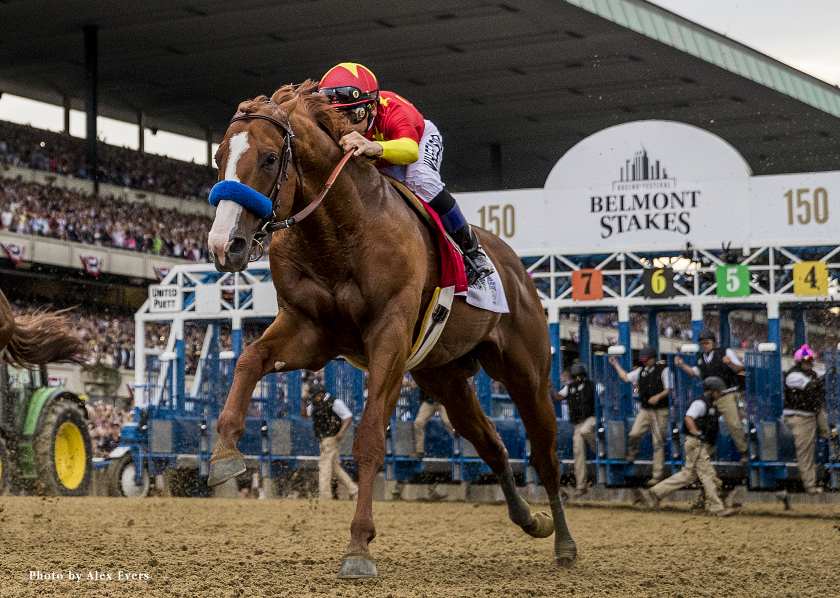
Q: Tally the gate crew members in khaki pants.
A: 7